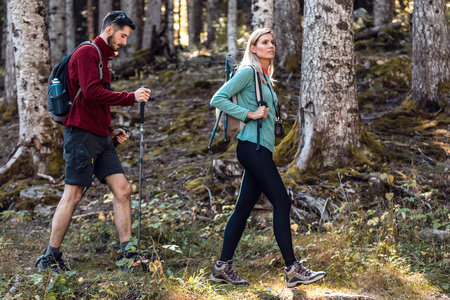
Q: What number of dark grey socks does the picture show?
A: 2